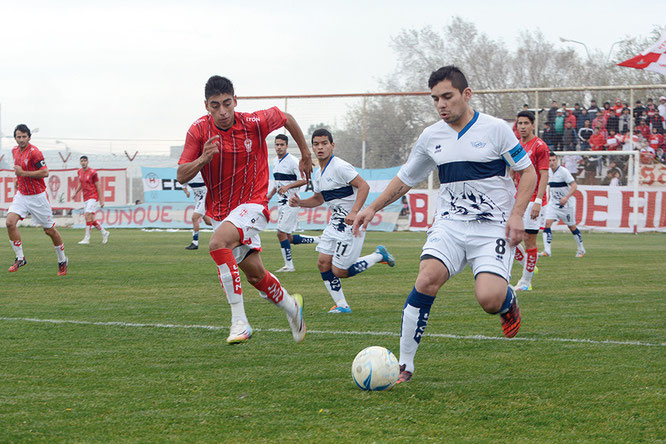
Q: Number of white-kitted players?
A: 5